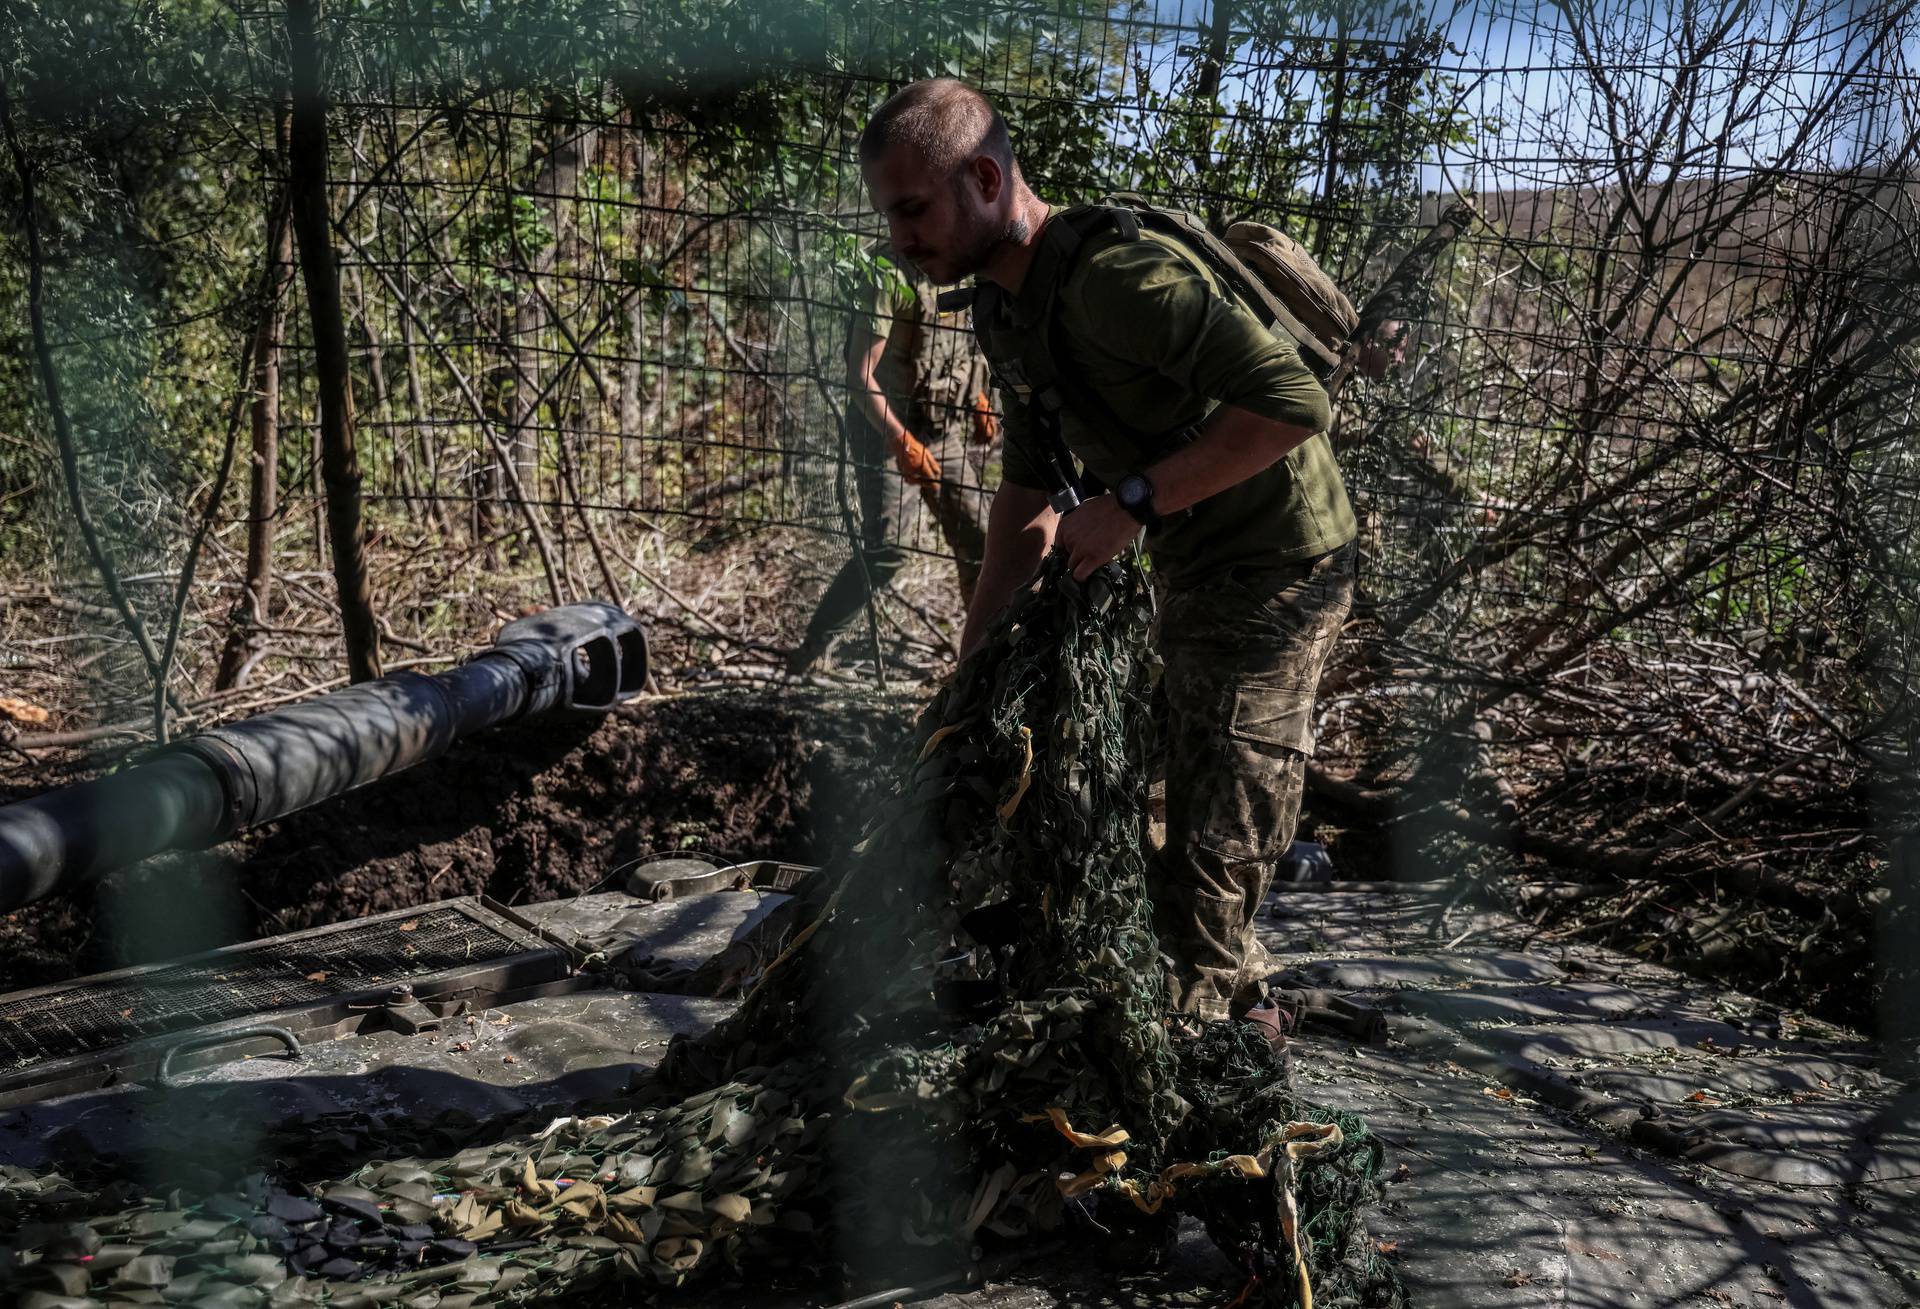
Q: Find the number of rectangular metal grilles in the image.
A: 1